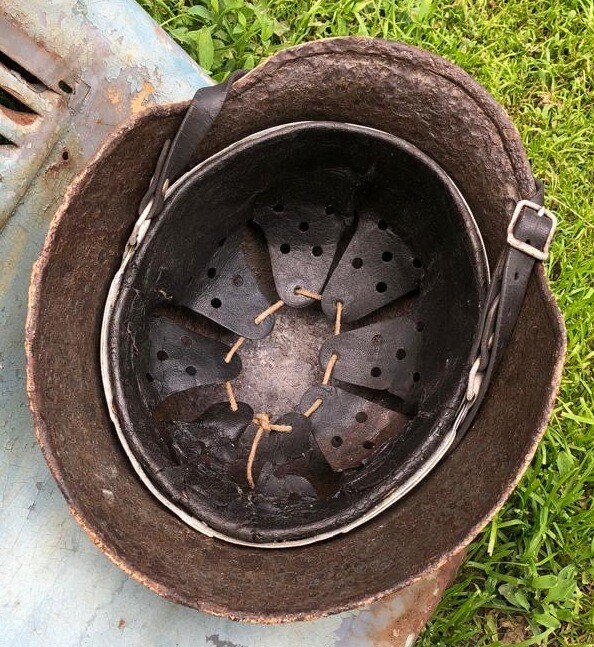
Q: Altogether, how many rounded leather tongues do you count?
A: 8